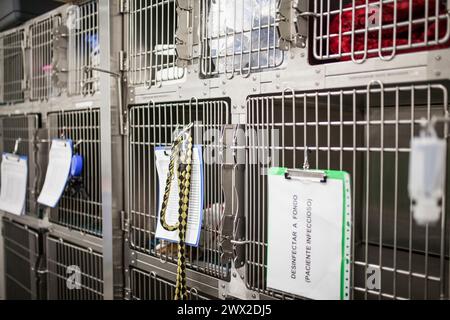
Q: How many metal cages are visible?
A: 13